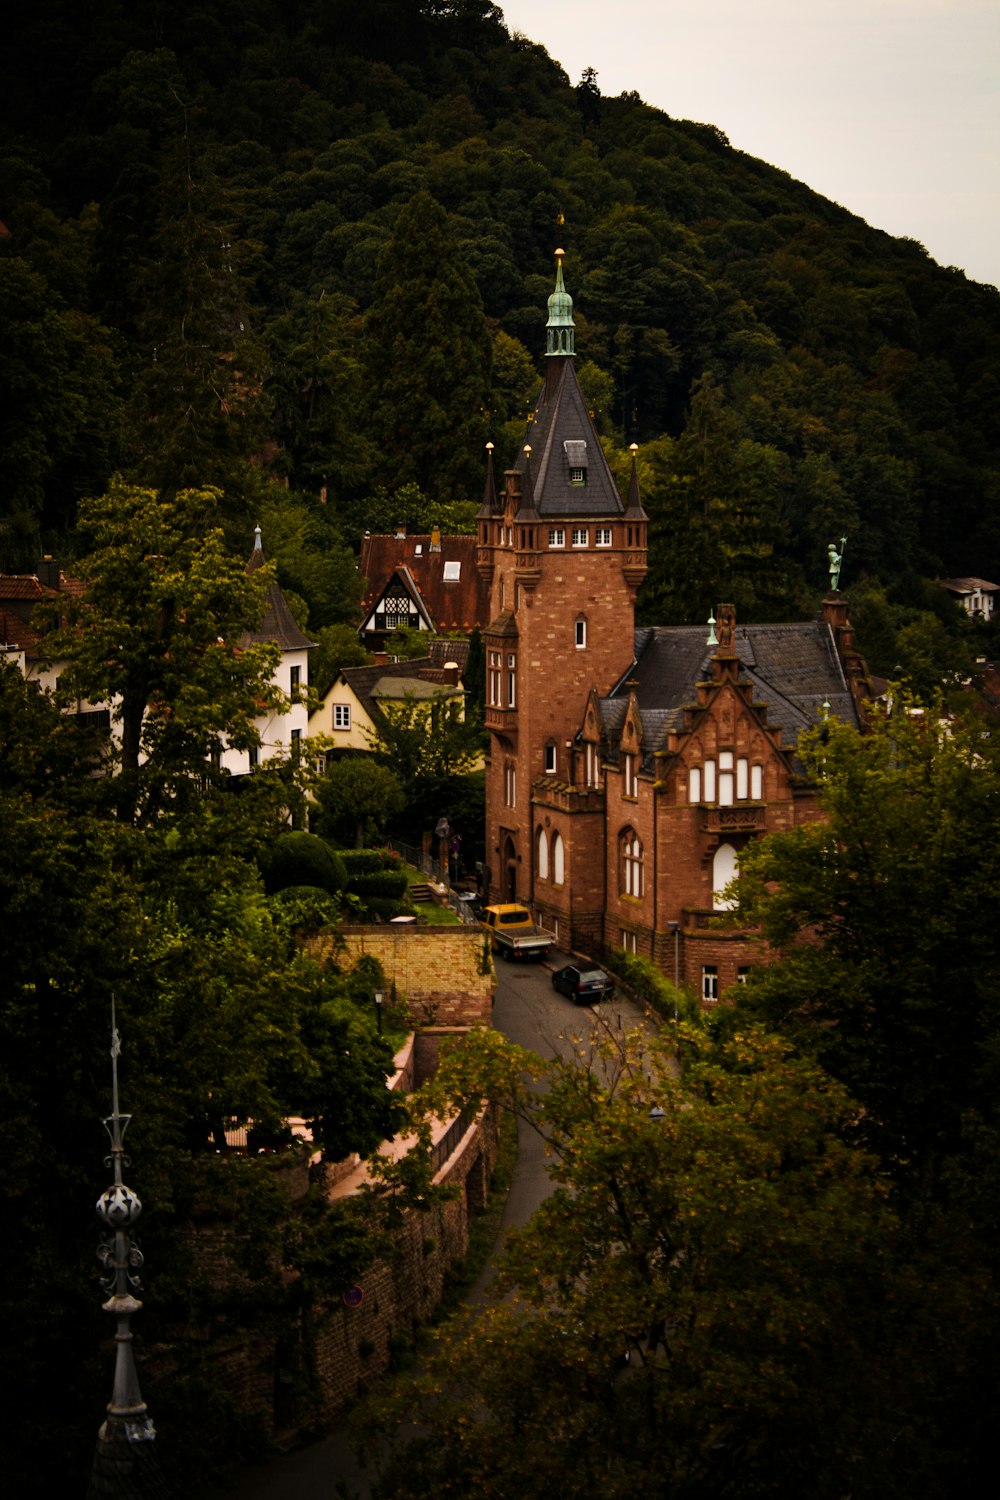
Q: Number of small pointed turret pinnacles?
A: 3